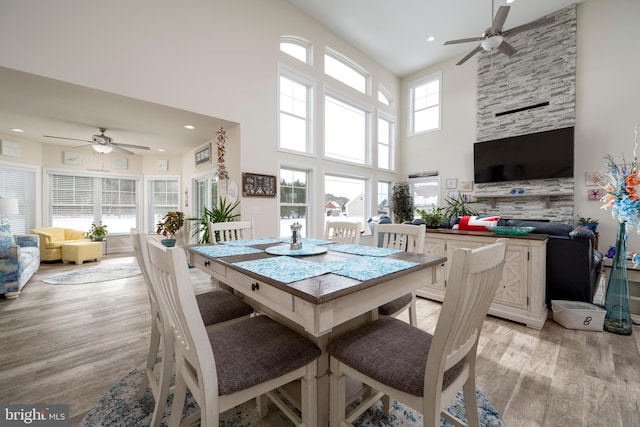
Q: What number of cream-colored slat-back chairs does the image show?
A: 6